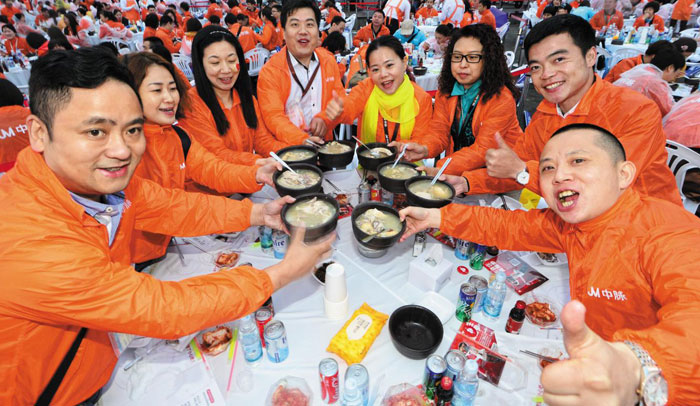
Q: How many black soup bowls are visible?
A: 9